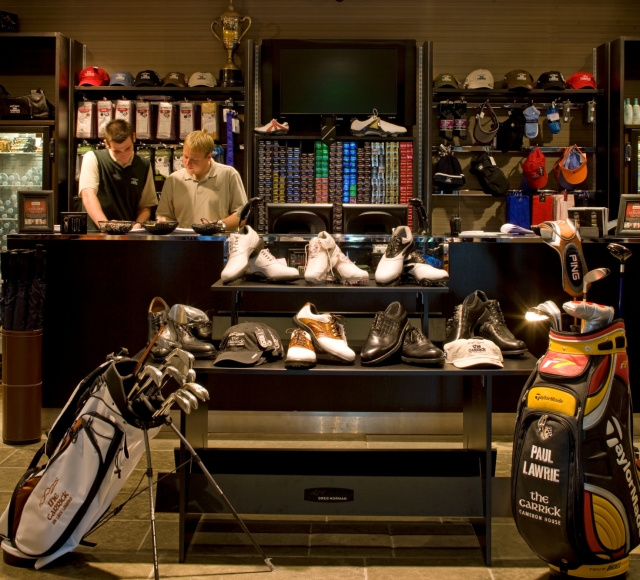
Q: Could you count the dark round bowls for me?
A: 3